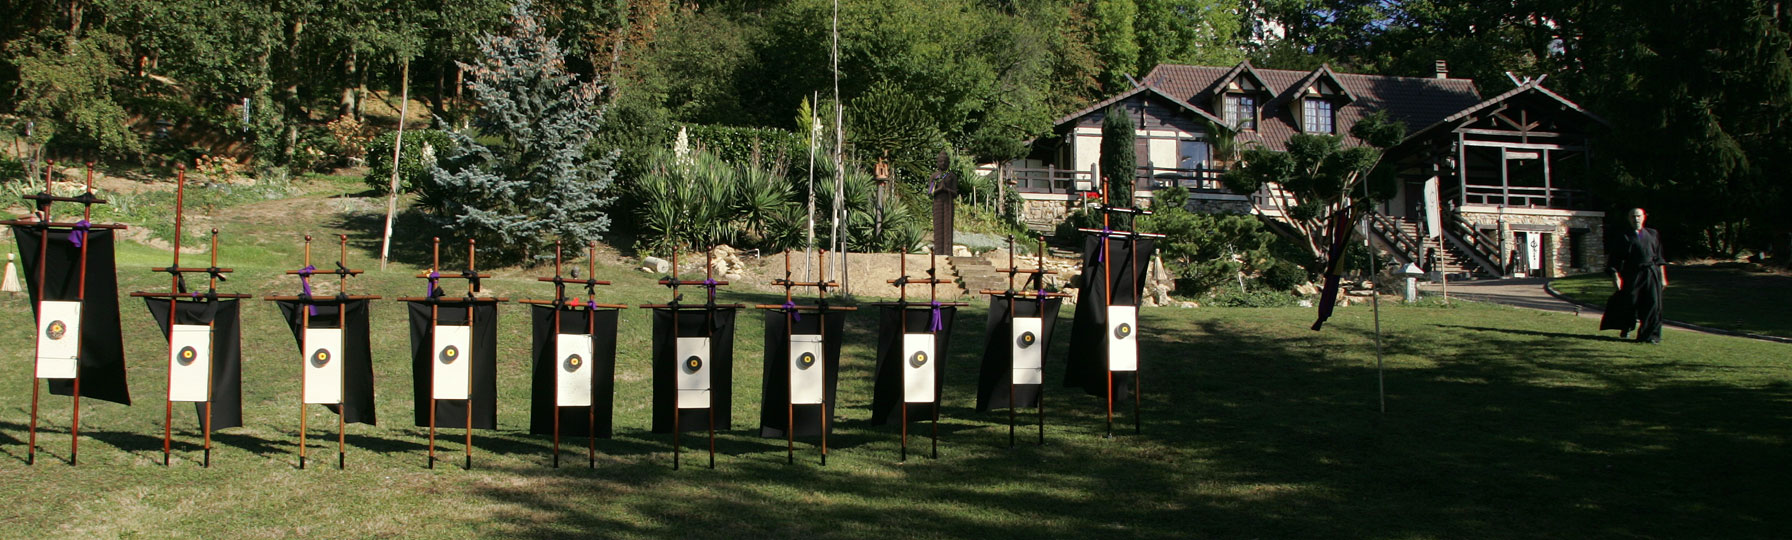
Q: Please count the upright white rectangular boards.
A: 10